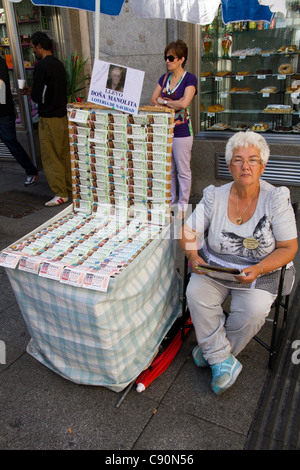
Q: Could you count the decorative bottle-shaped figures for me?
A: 2